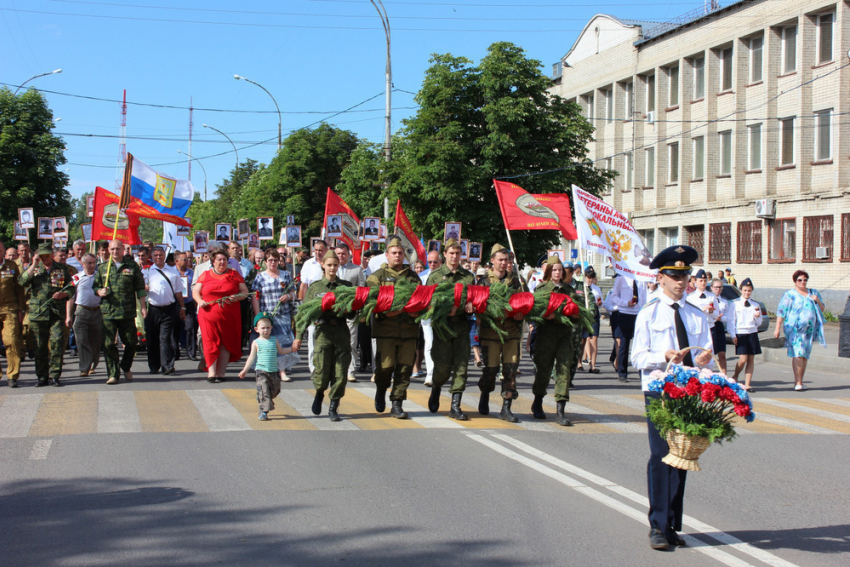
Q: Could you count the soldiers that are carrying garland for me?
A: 5